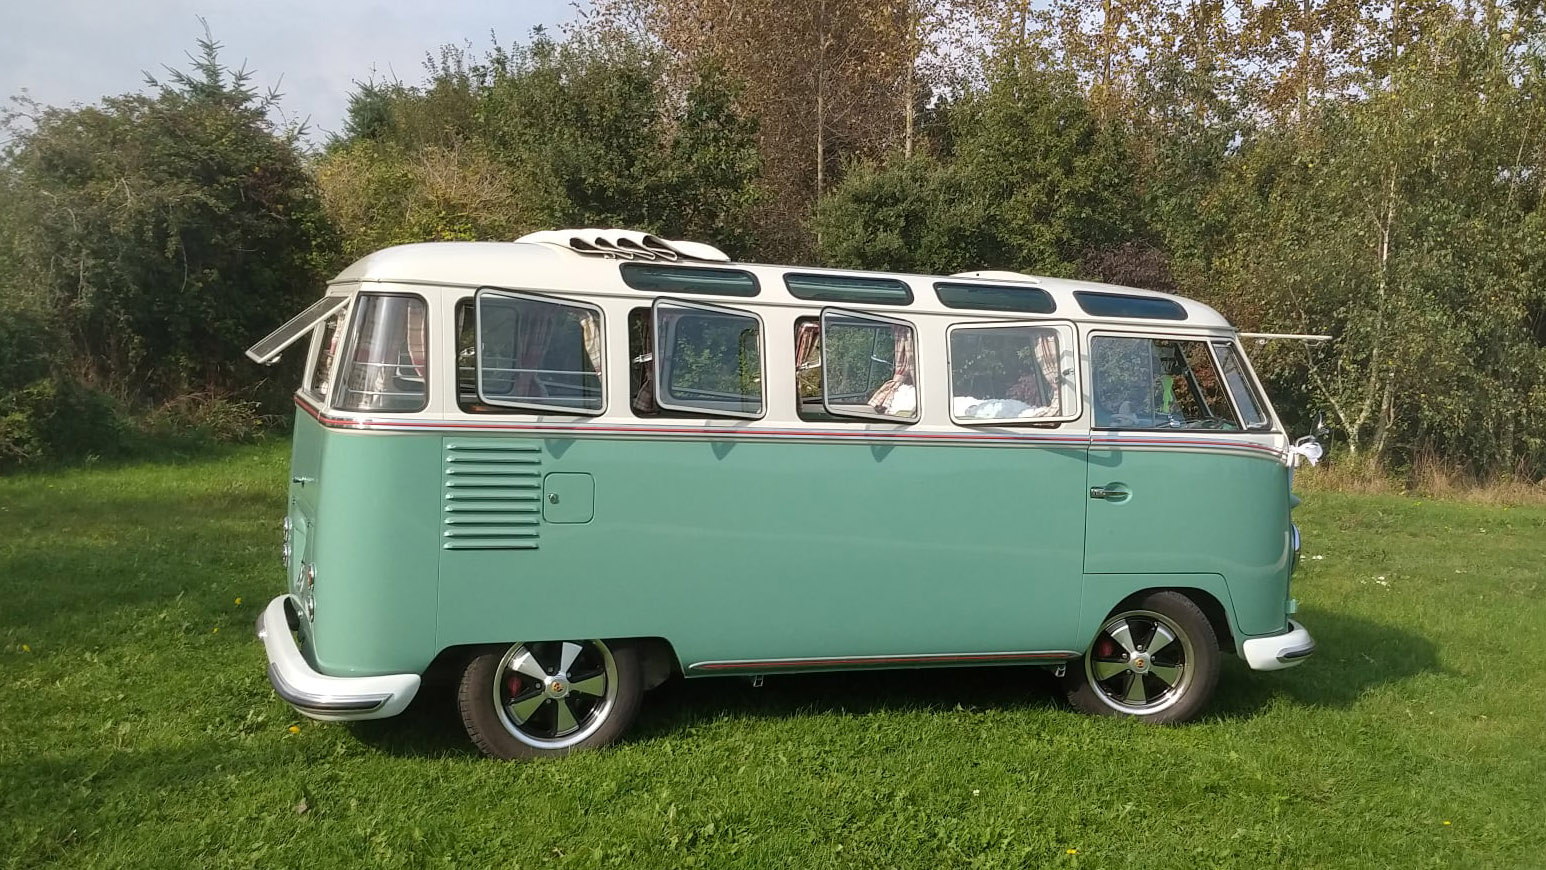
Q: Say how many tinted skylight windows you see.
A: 4